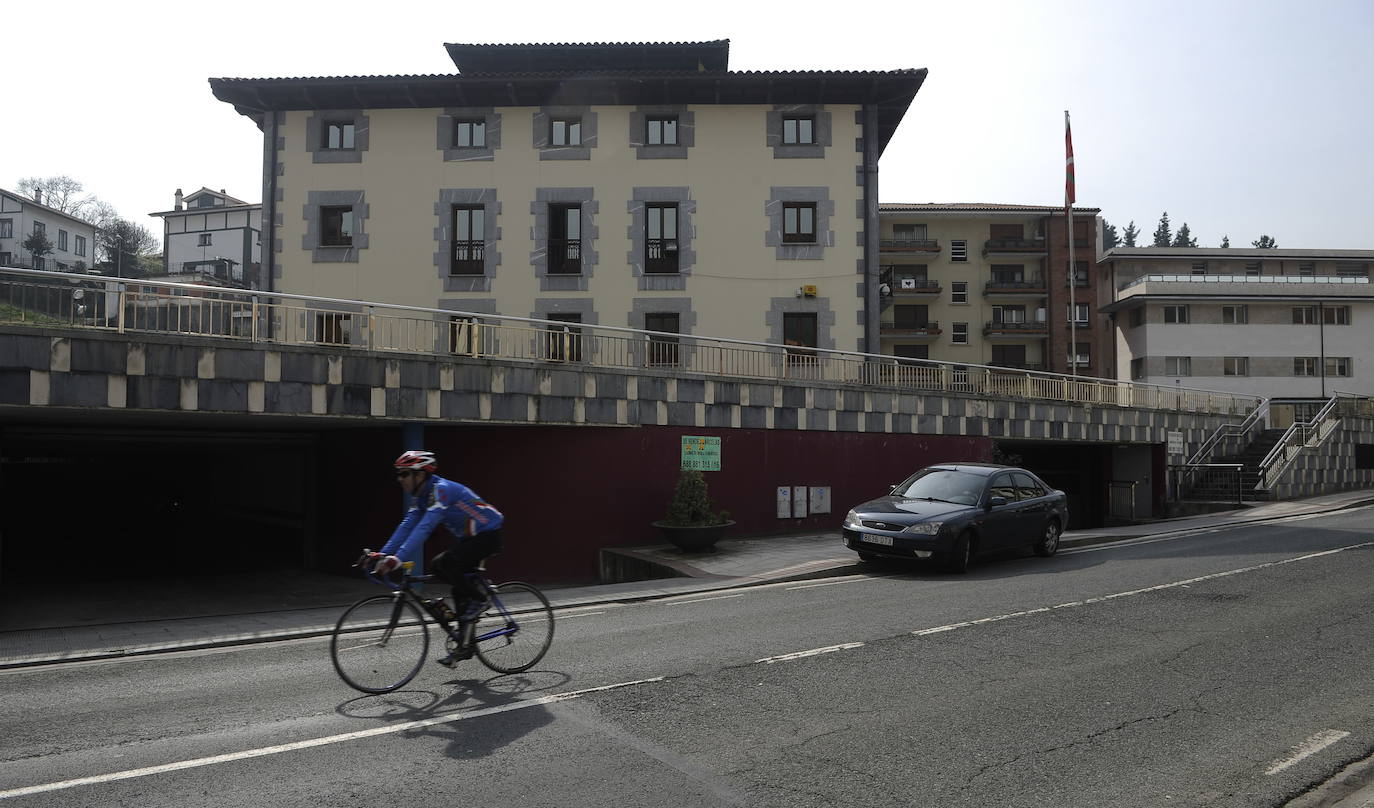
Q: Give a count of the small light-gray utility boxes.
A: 3